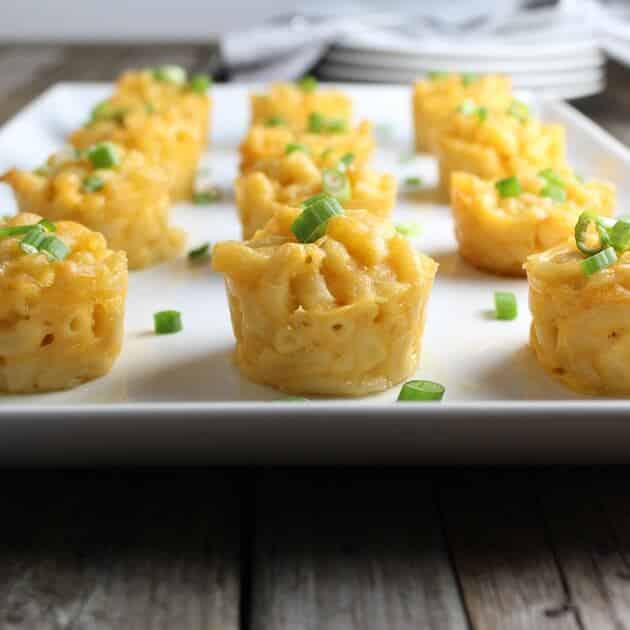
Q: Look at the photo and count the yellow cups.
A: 12